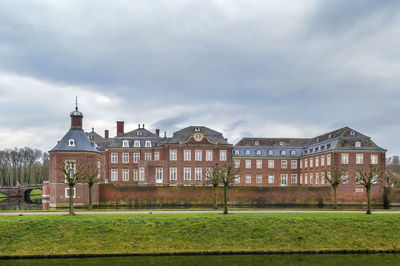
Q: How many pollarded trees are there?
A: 6